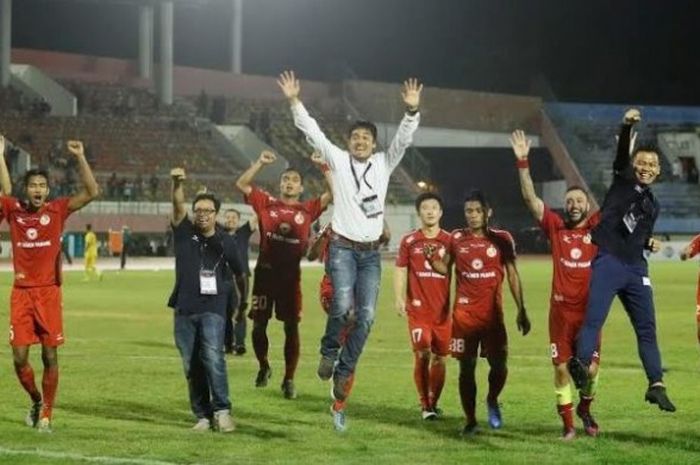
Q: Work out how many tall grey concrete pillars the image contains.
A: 4